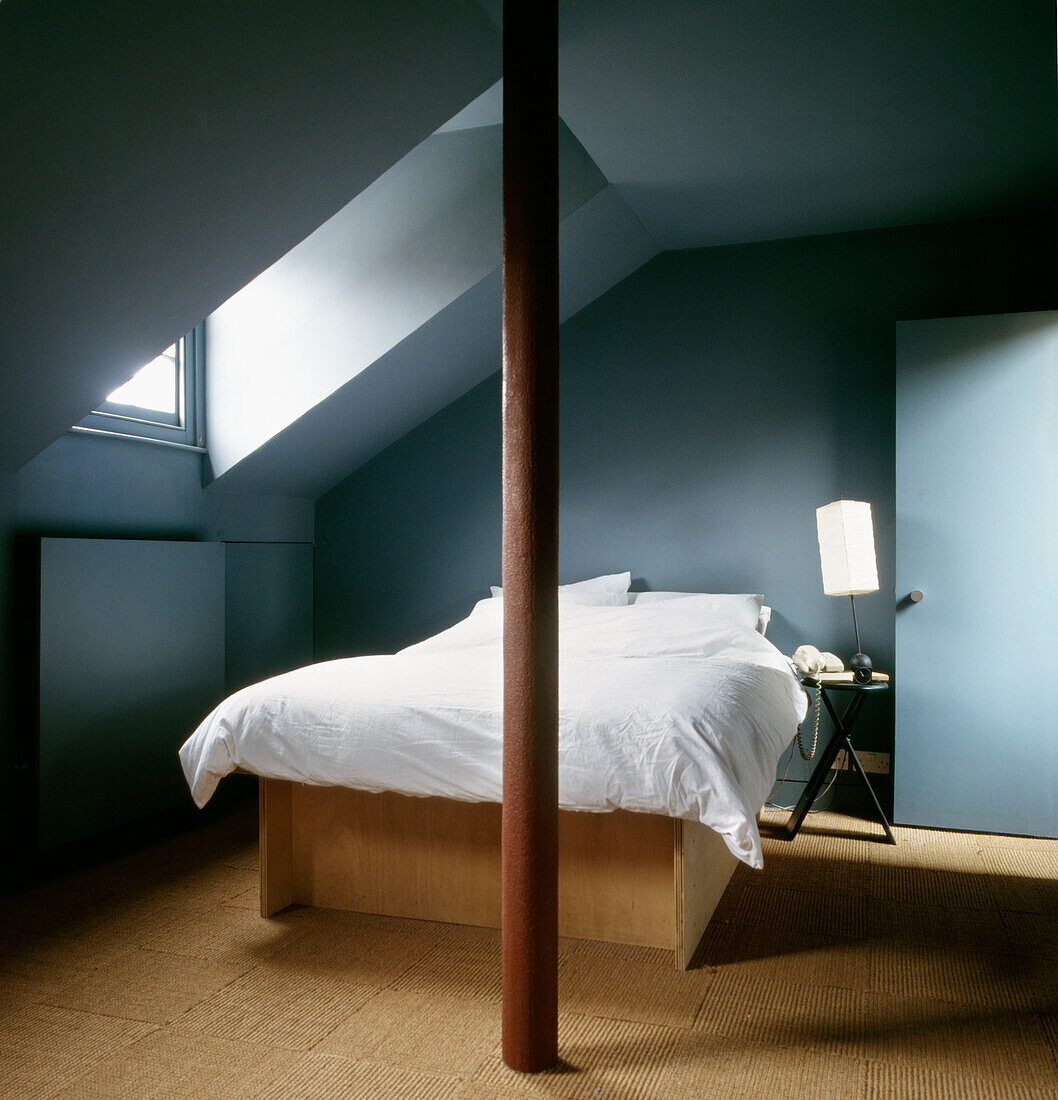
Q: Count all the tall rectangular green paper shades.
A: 0